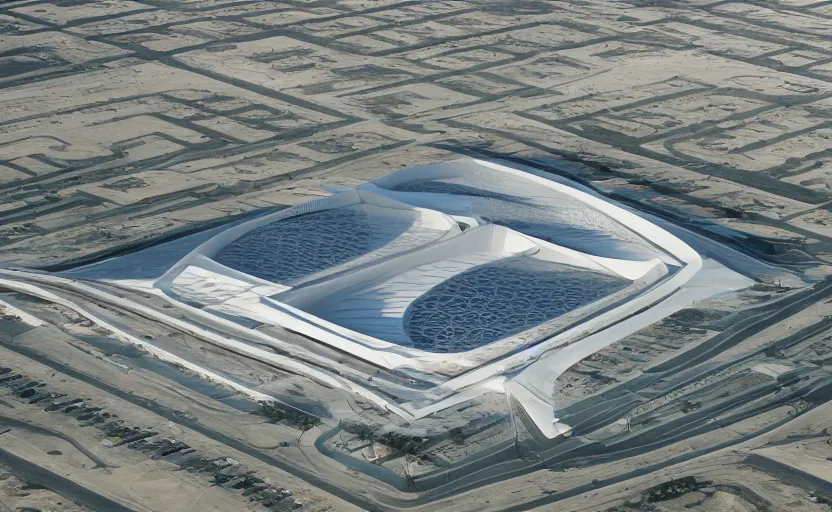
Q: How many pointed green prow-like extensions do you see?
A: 0